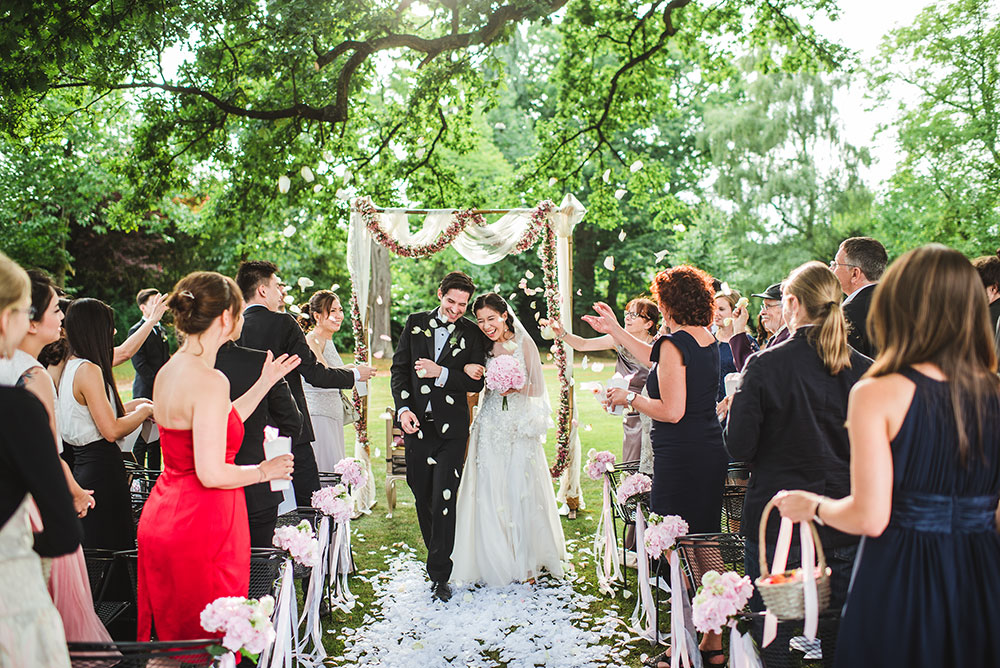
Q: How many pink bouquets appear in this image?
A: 9